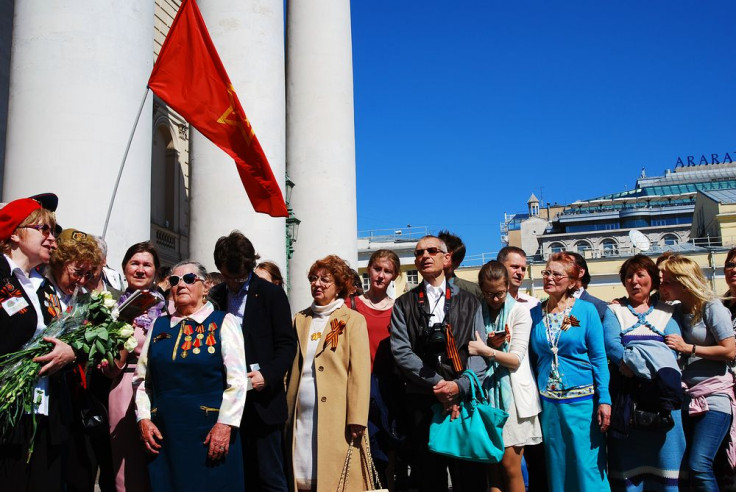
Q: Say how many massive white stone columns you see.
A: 3